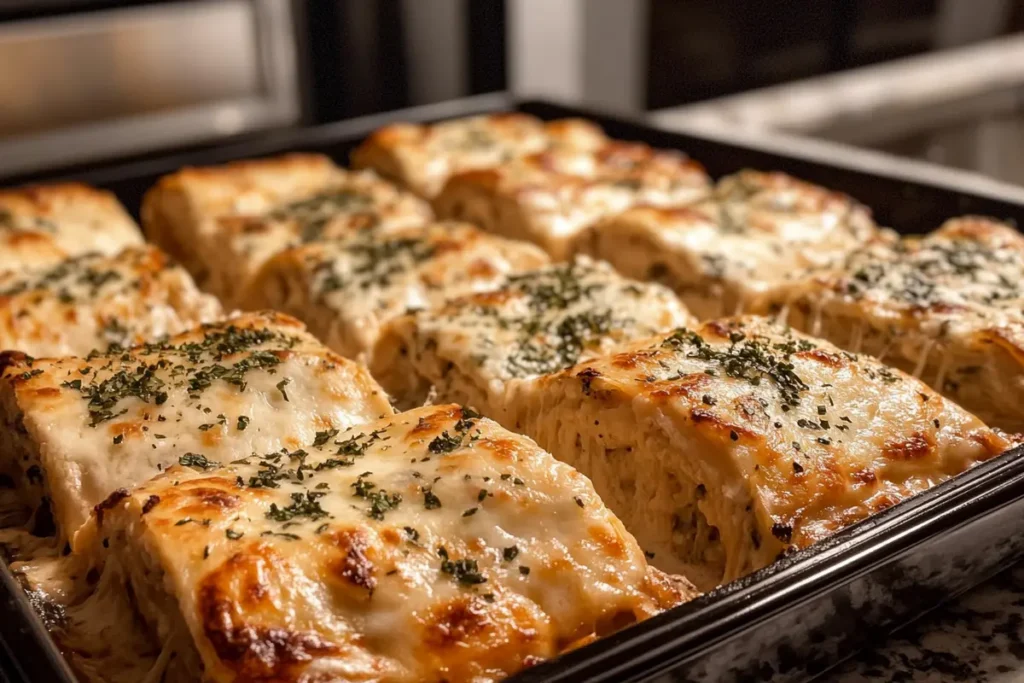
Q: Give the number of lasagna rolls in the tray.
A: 12